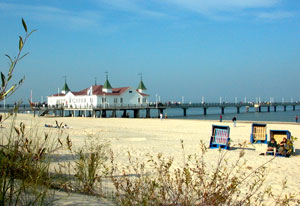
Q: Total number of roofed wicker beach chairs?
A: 3